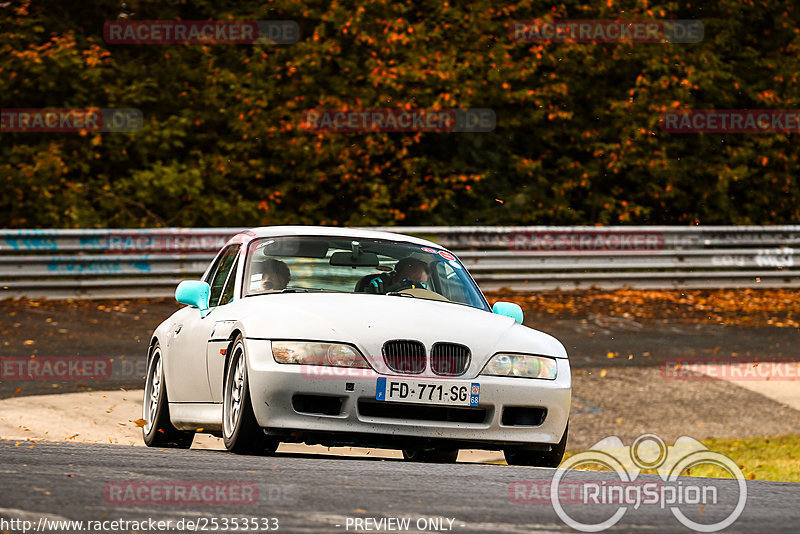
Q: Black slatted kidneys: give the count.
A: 2